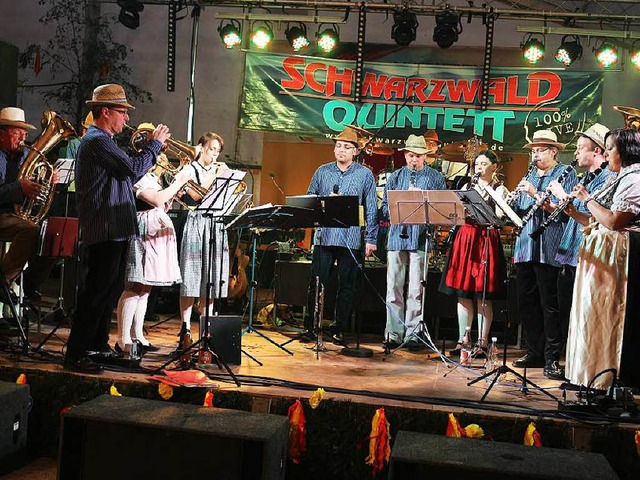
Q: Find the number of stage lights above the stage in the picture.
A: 11